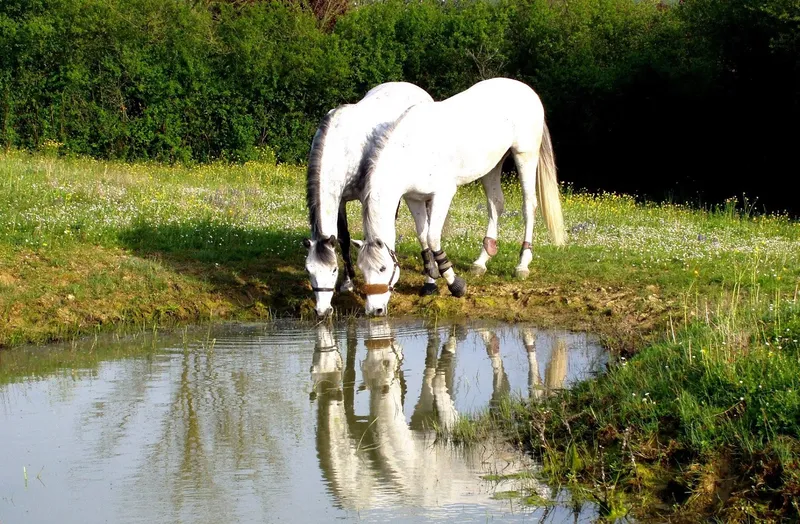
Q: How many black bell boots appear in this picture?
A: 2